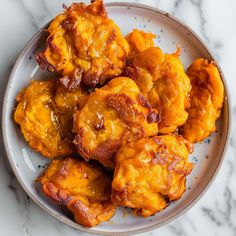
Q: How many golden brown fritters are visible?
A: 7